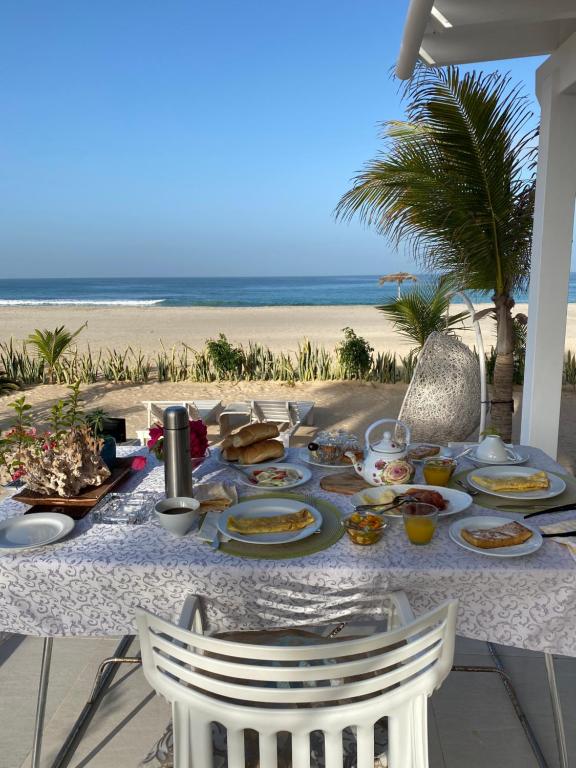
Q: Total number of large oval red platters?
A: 0